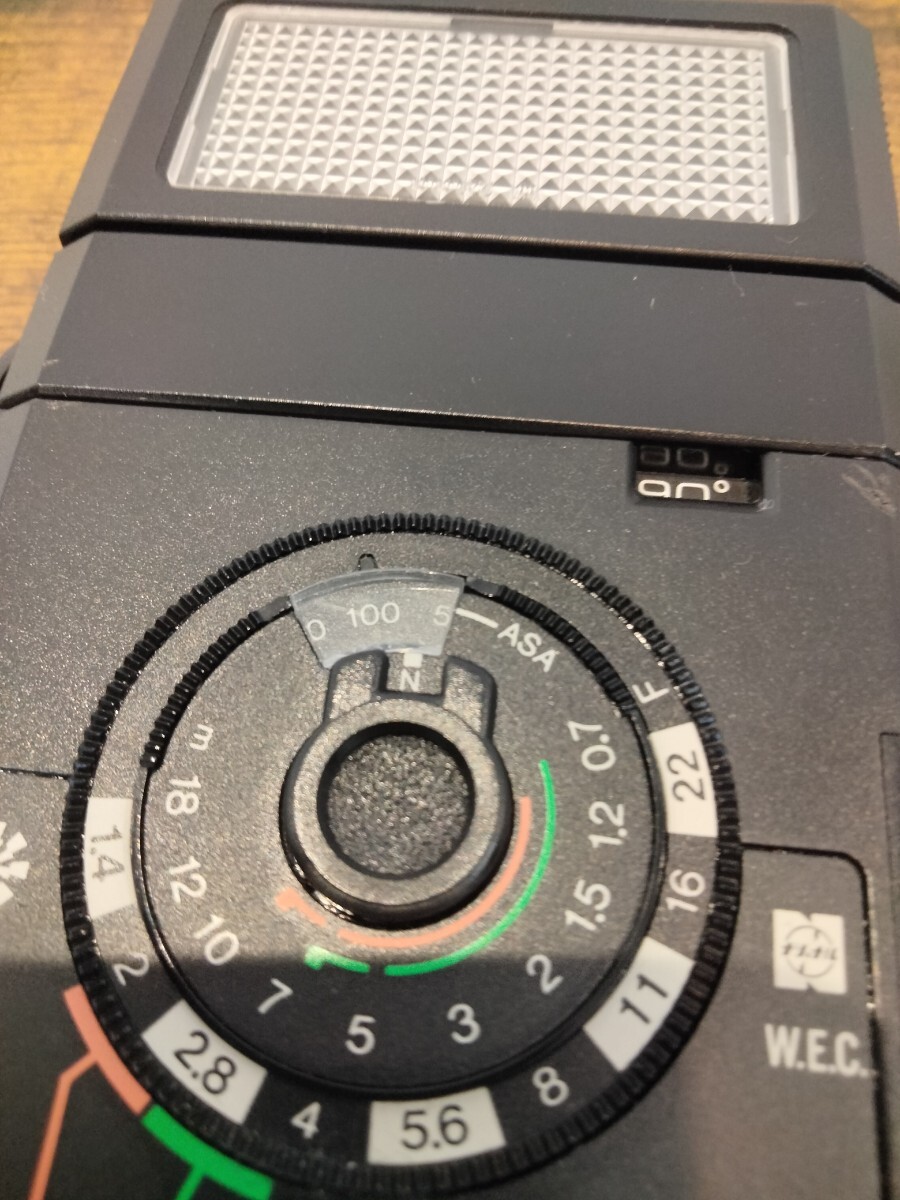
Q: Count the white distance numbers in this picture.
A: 10